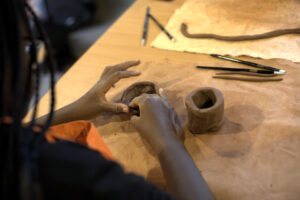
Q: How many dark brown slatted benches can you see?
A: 0